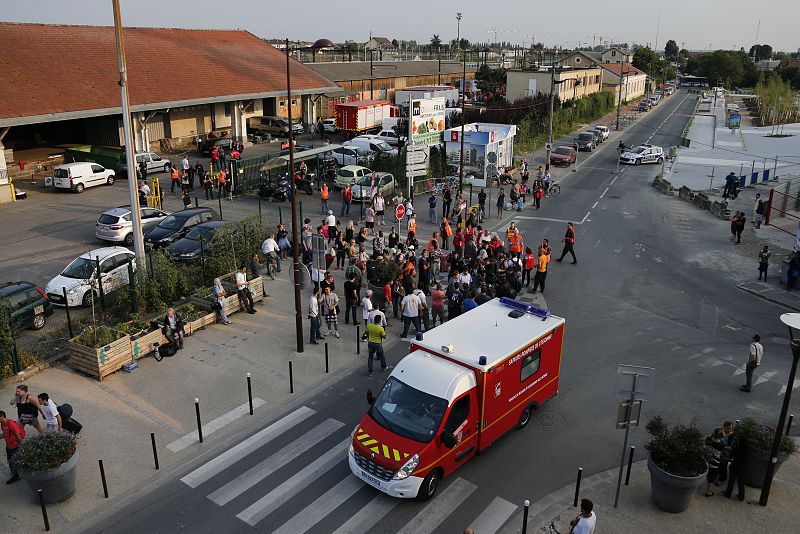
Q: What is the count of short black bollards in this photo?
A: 13